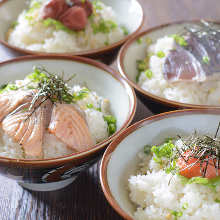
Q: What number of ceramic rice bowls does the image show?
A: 4